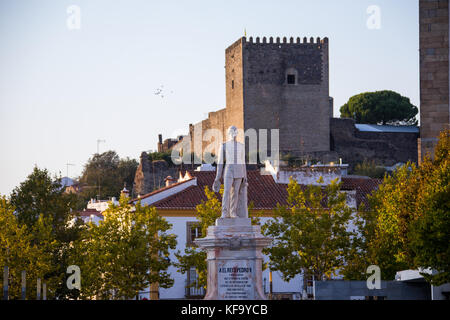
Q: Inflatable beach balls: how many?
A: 0